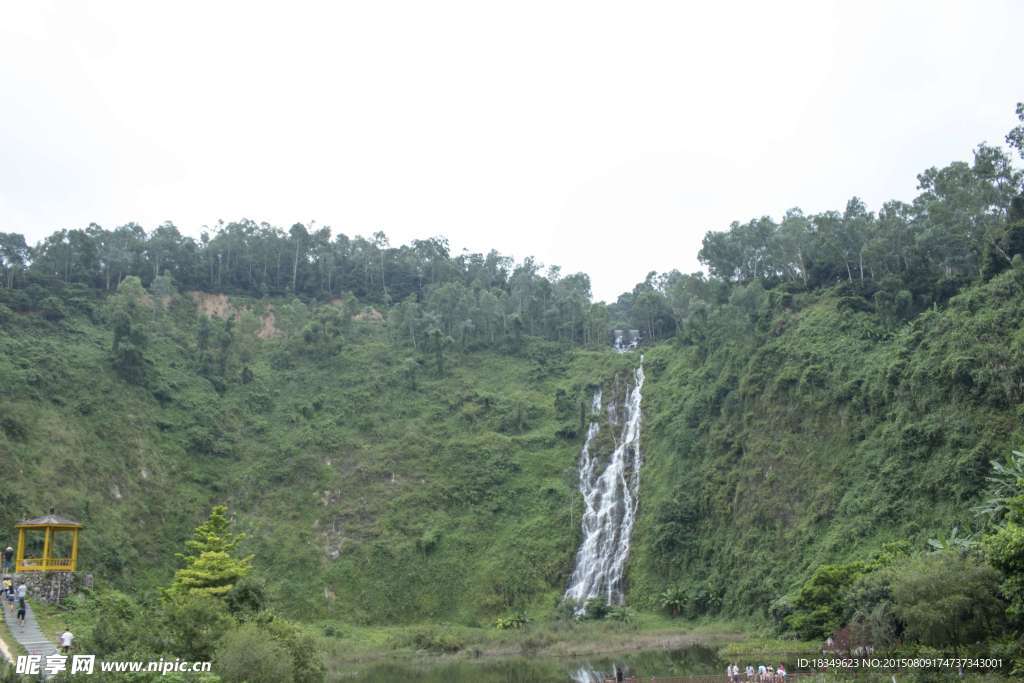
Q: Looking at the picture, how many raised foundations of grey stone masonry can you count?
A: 1